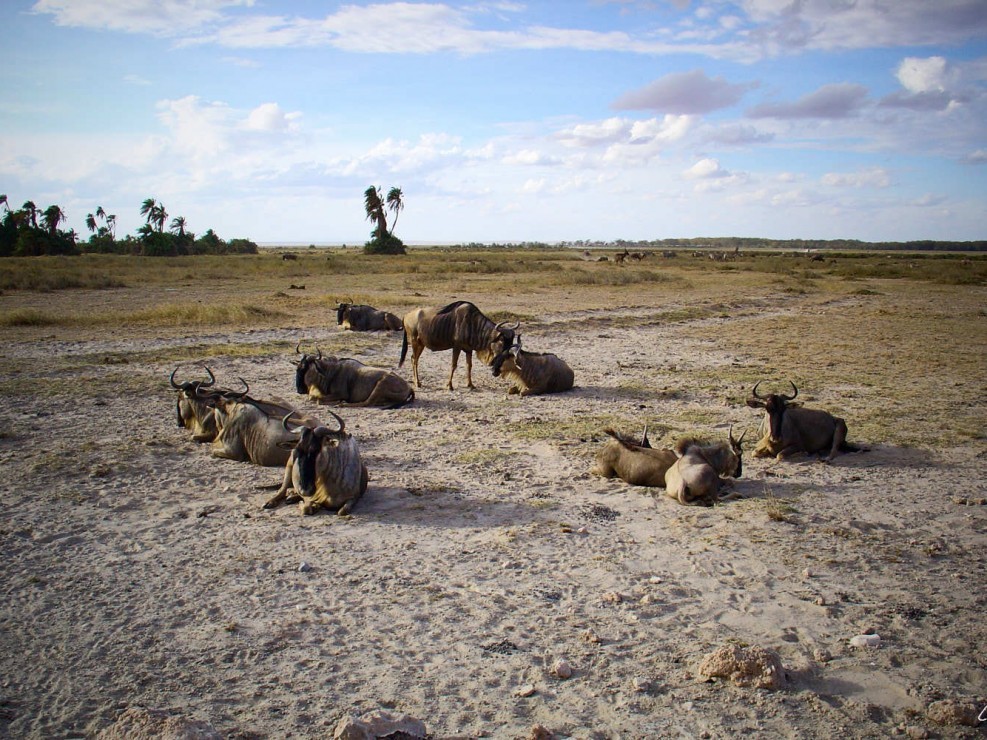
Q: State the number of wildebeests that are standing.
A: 1